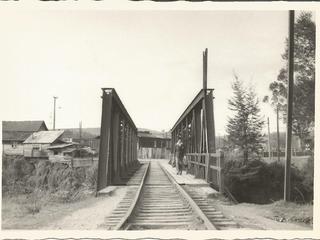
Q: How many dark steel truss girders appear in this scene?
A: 2